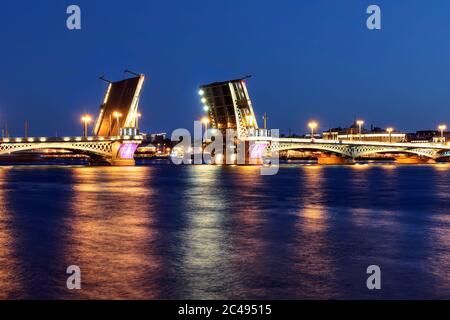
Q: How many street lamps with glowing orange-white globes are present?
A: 8